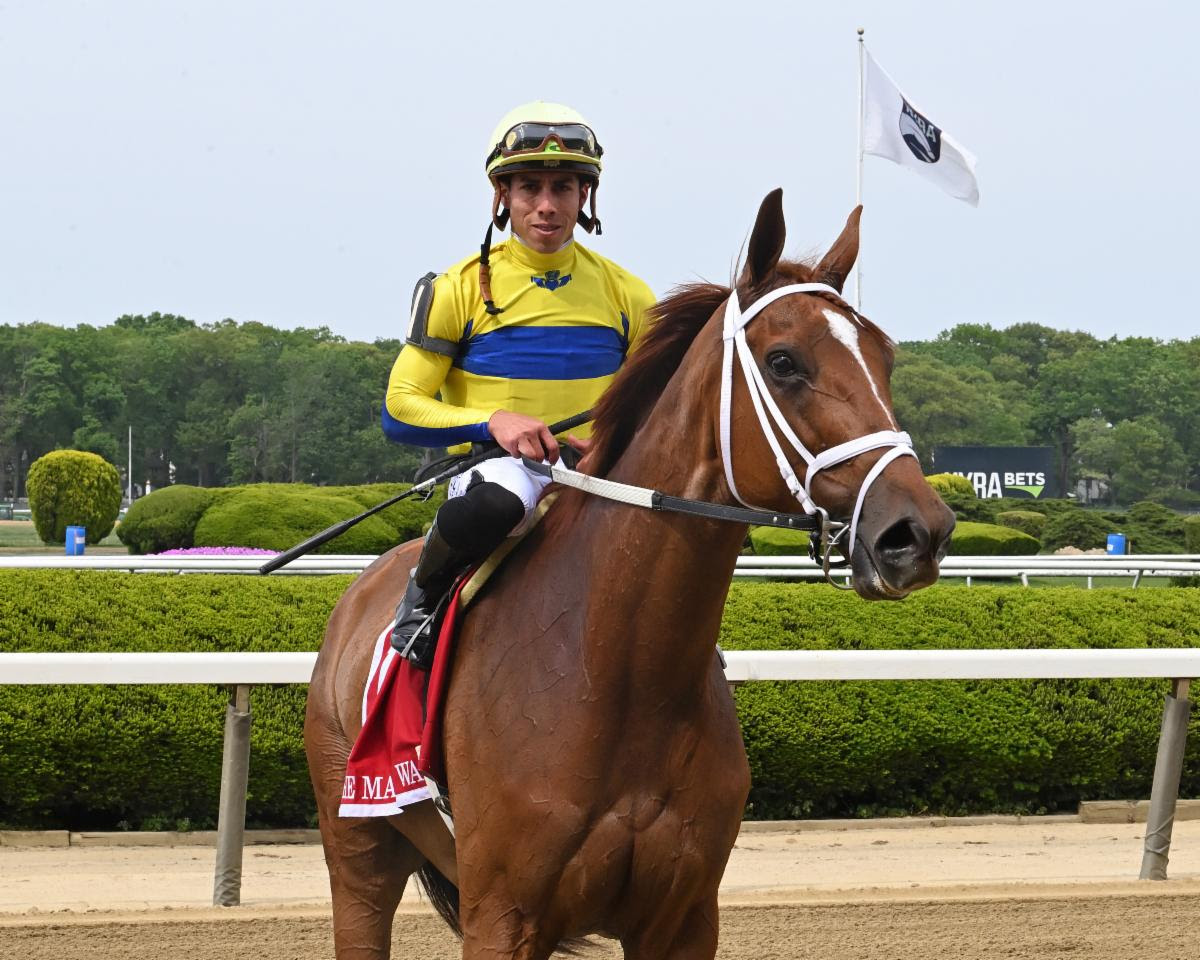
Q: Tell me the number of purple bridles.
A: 0